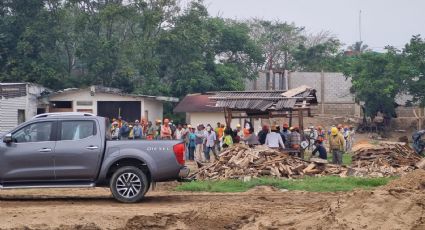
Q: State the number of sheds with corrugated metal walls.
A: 1